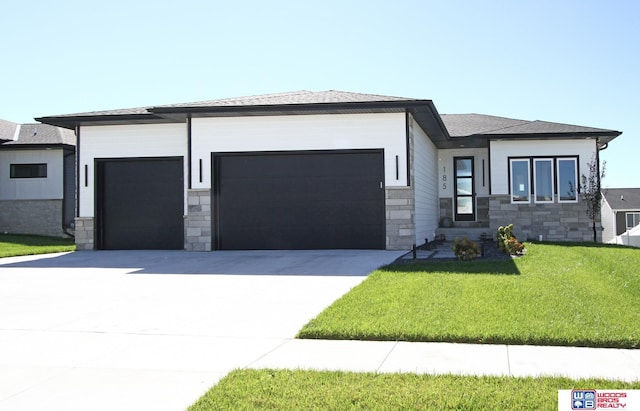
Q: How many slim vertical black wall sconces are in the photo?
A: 4